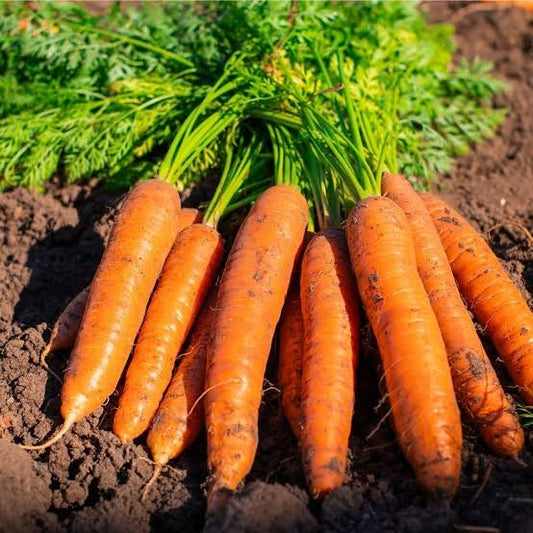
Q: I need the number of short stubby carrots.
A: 0